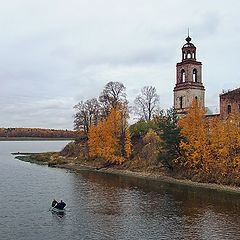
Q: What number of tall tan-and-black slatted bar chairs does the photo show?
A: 0